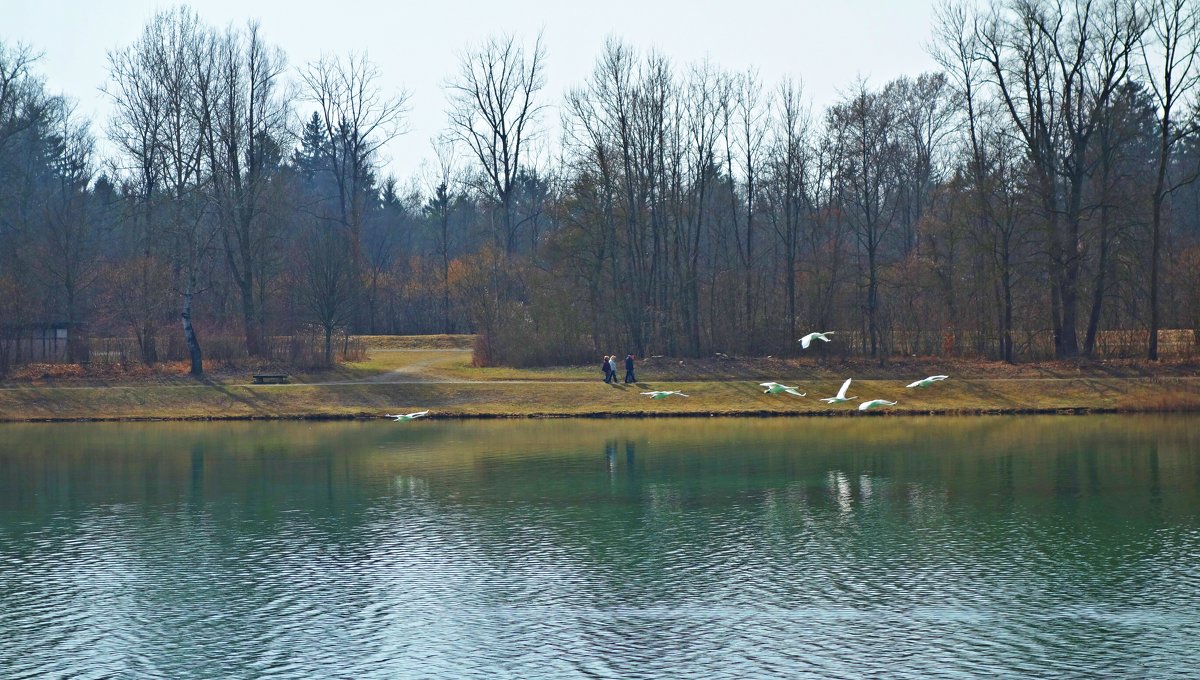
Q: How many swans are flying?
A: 7